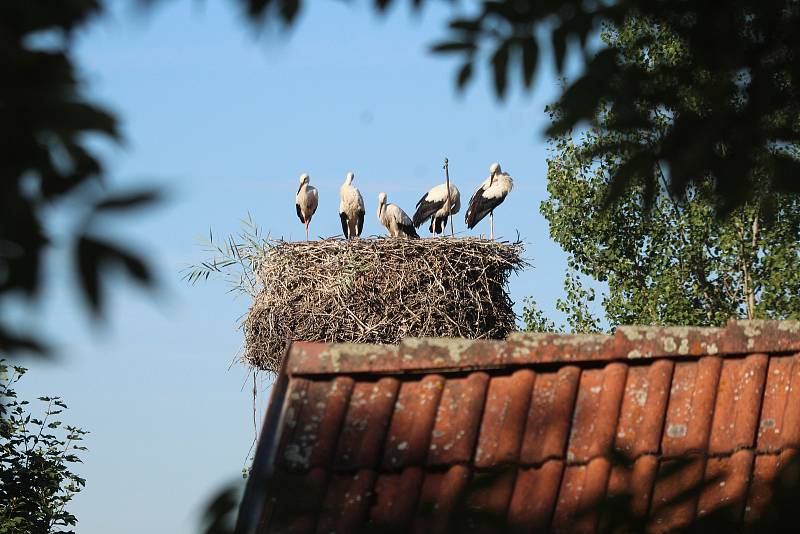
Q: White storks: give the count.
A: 5